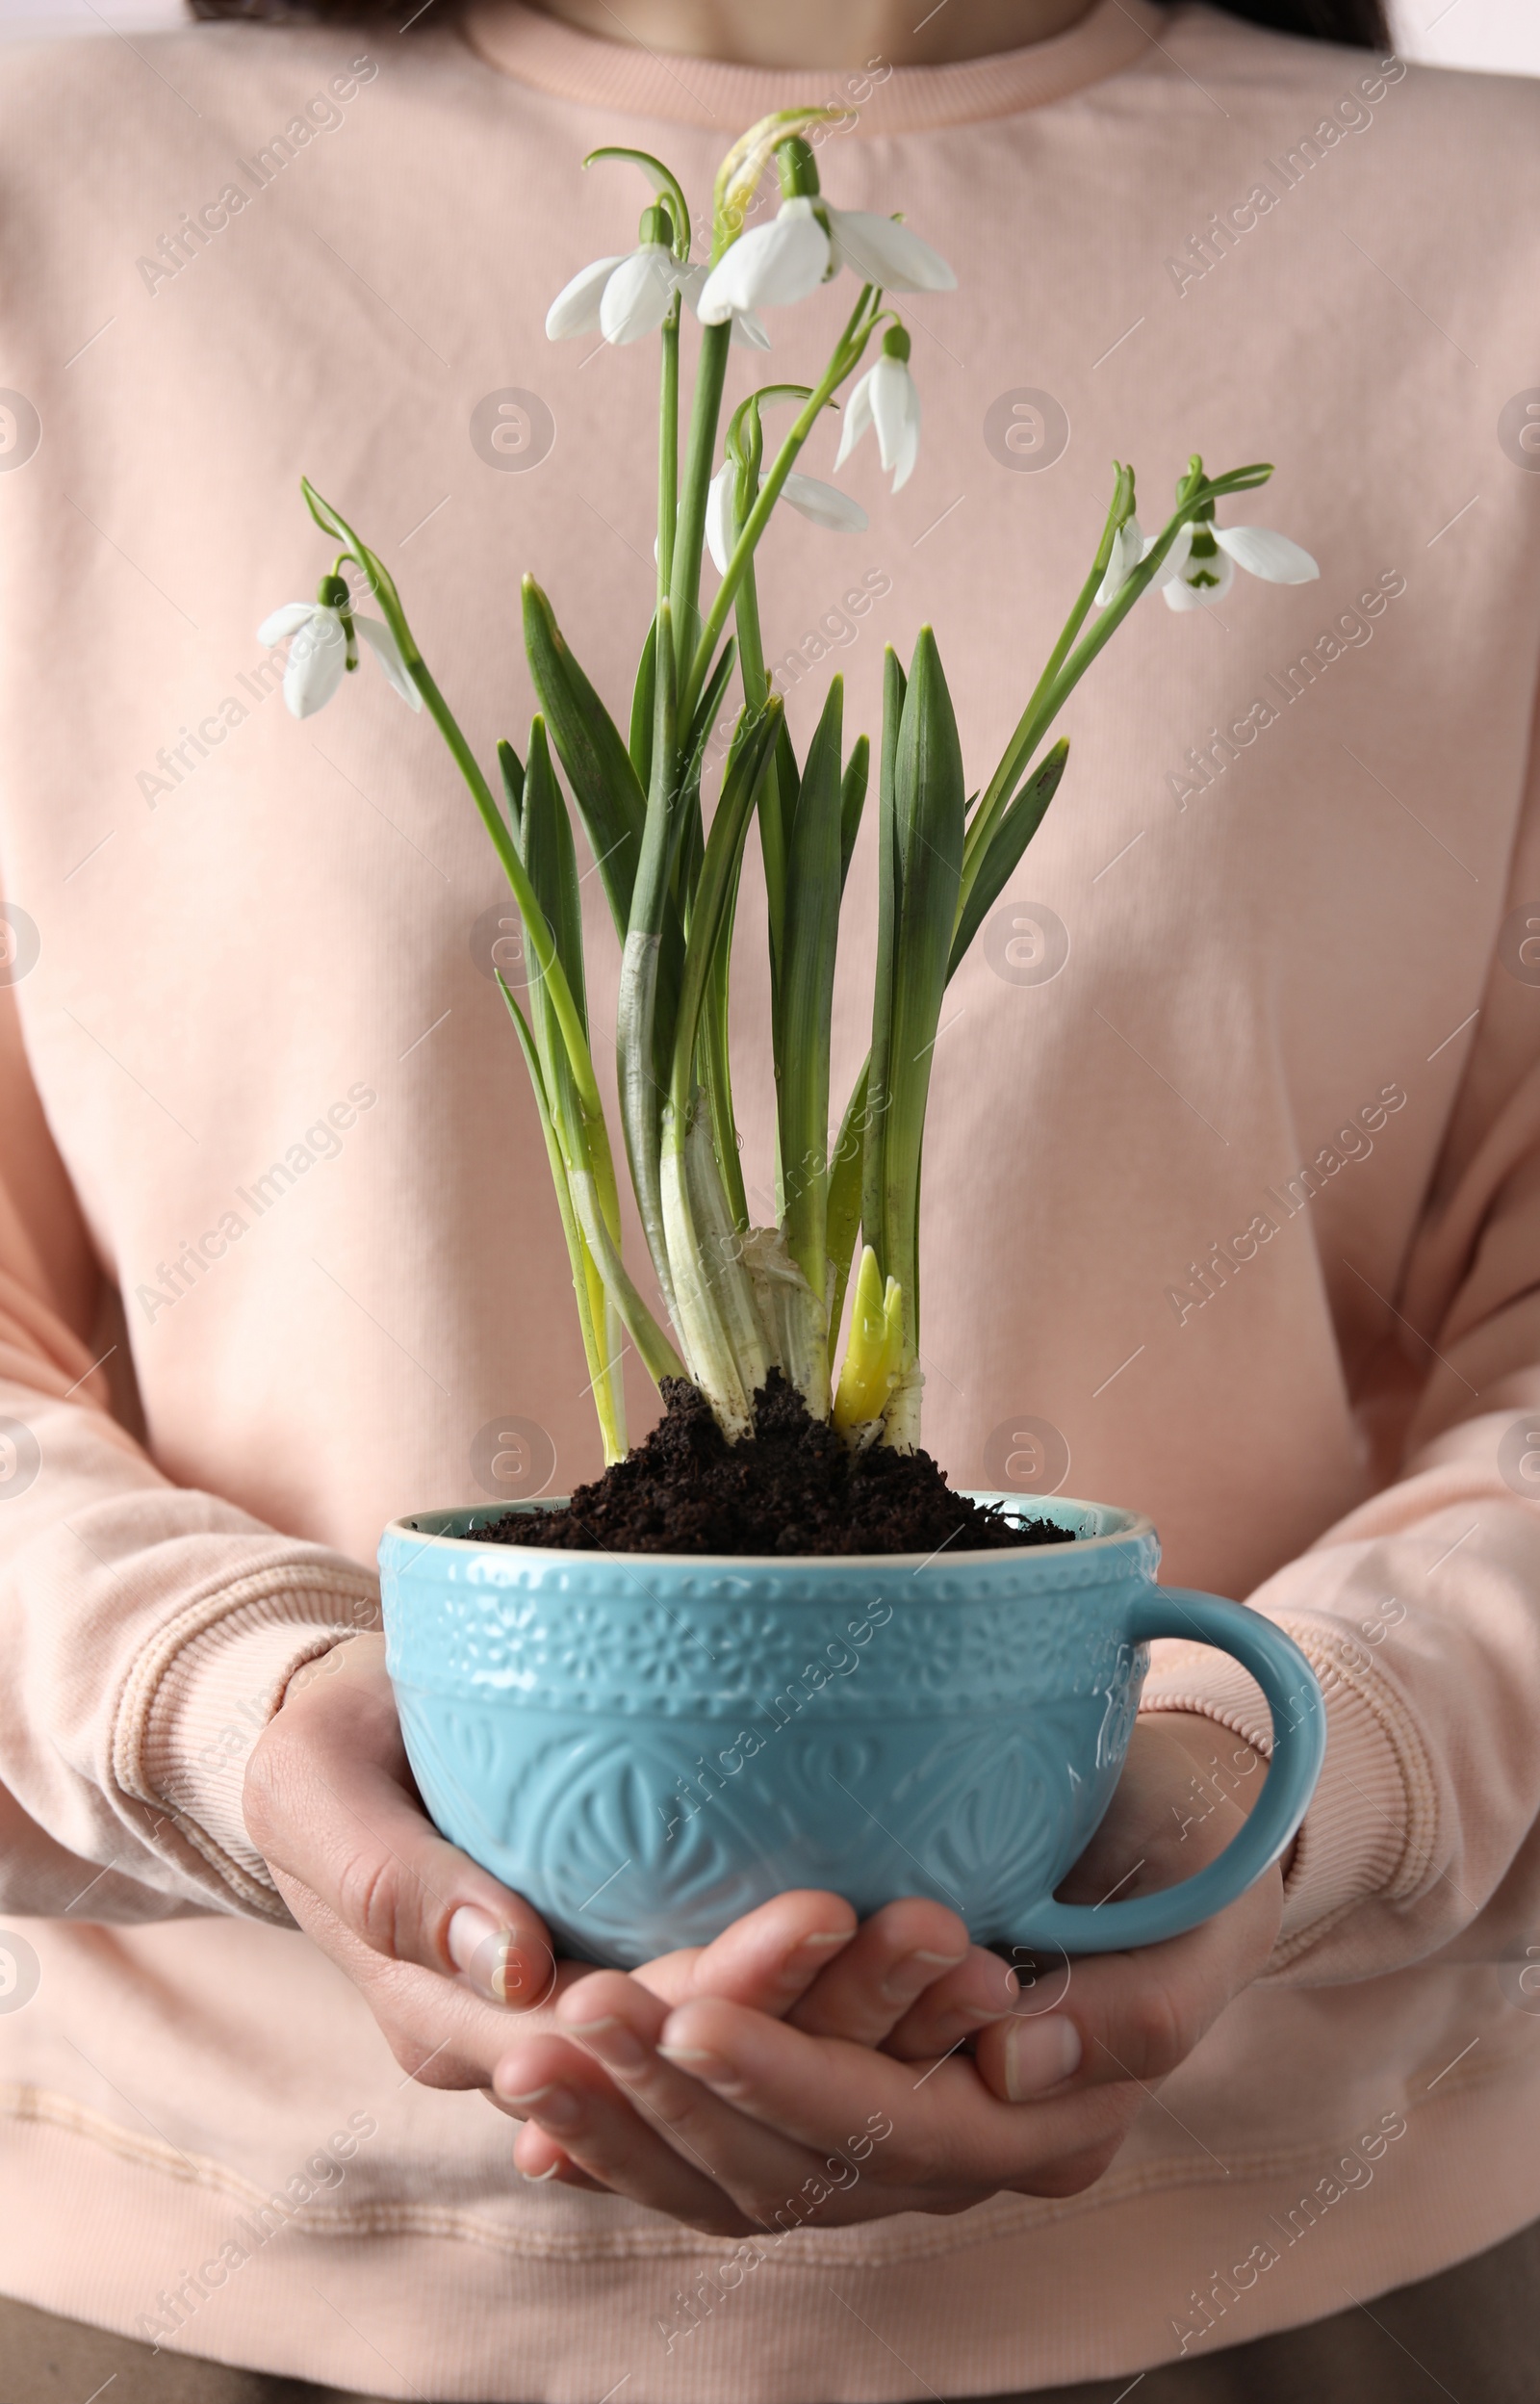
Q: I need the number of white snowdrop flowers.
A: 7